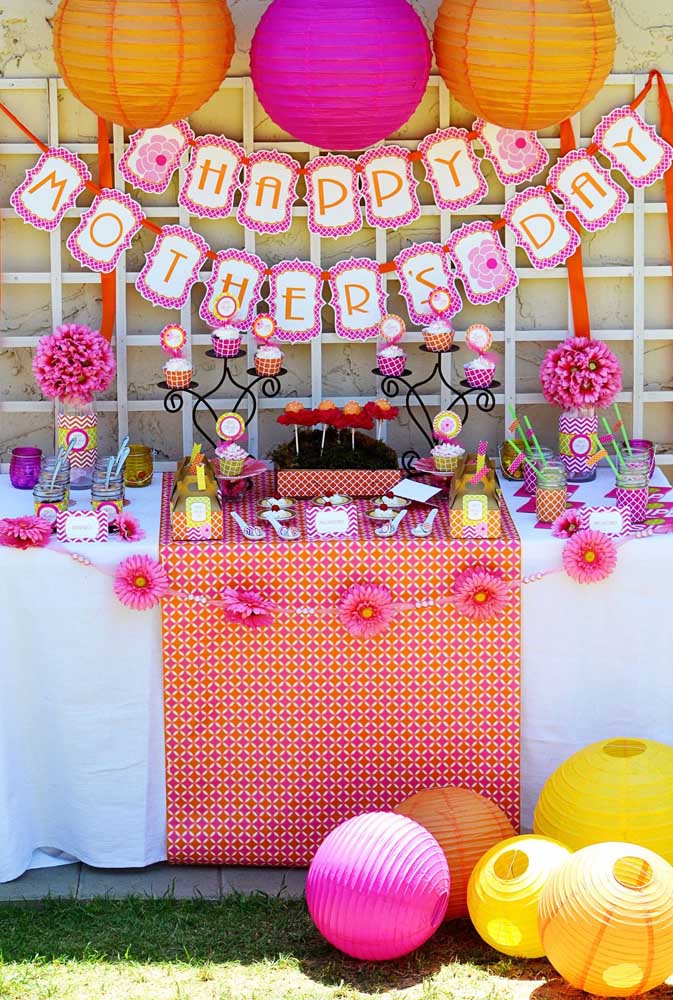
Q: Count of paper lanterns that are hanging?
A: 3